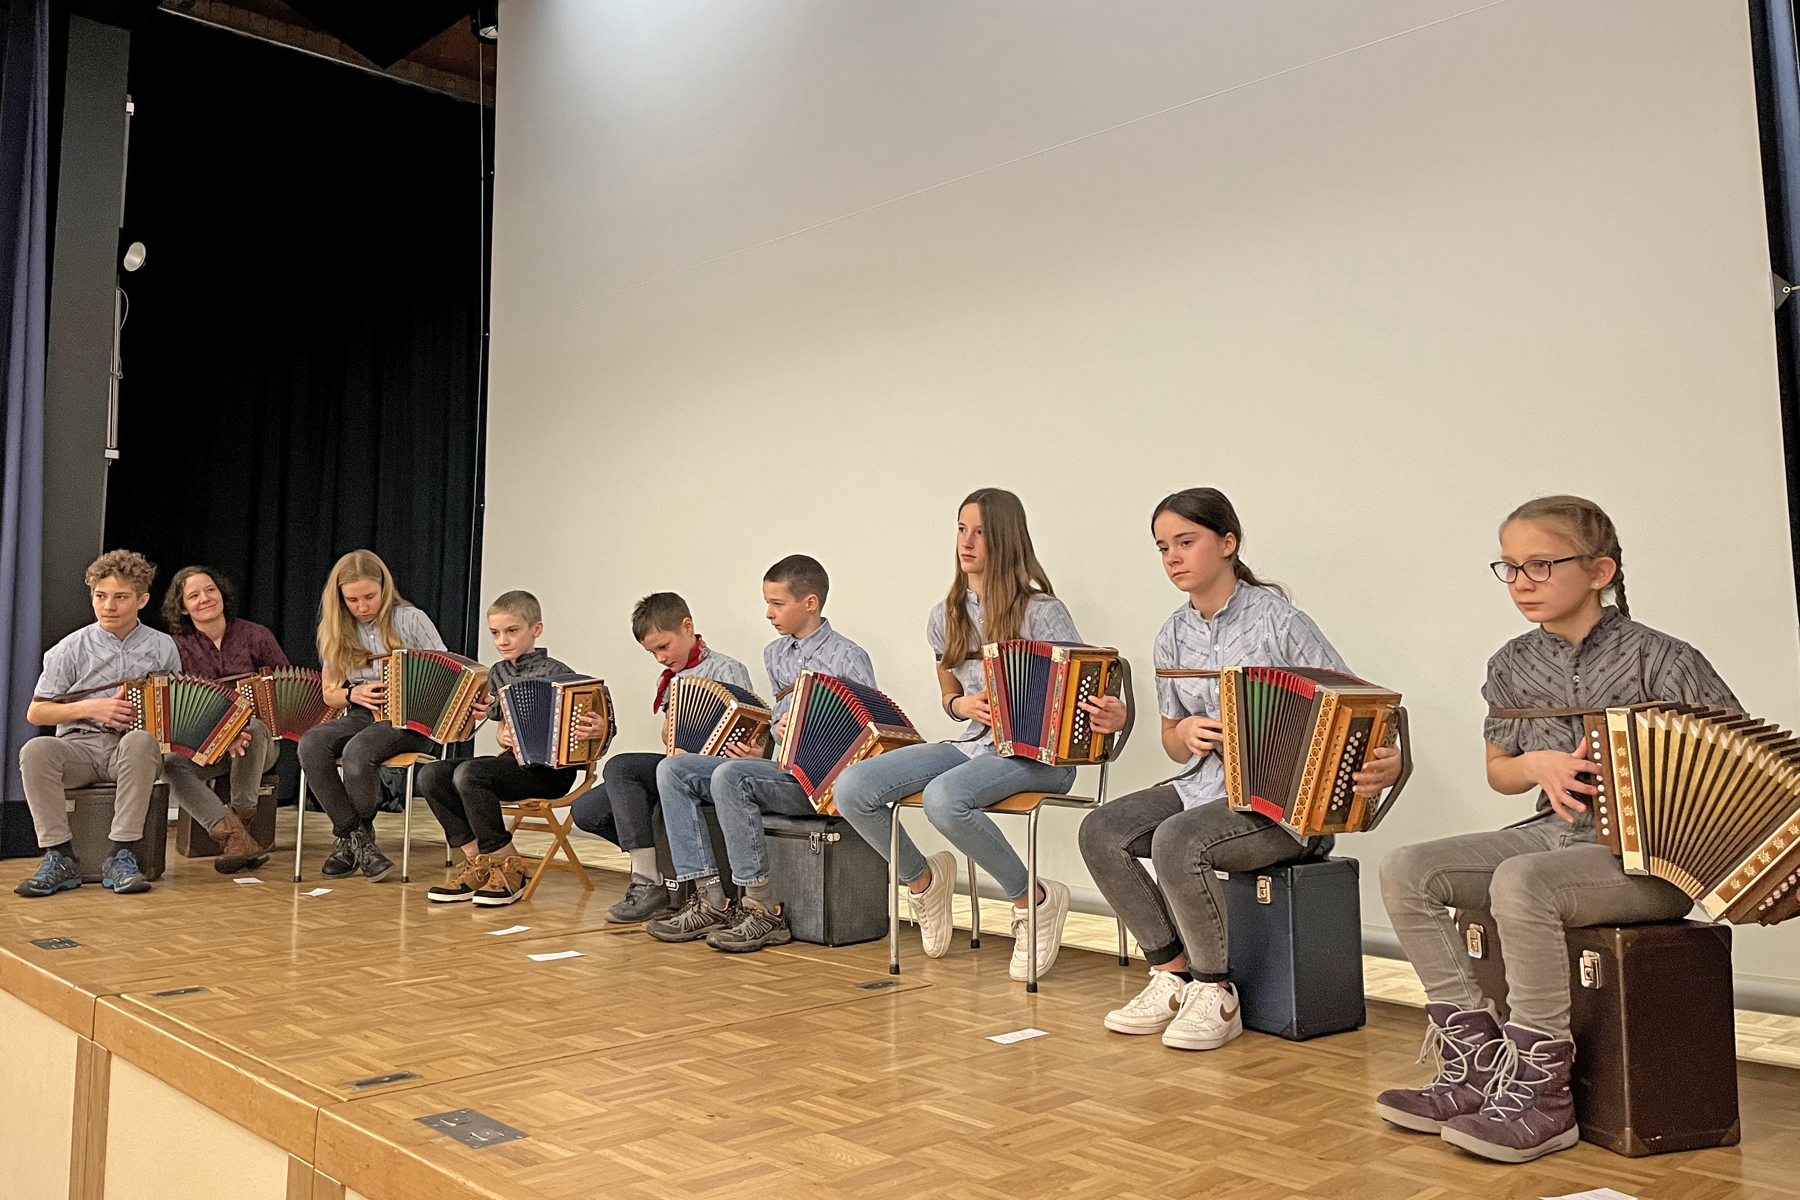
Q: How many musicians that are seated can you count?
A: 9